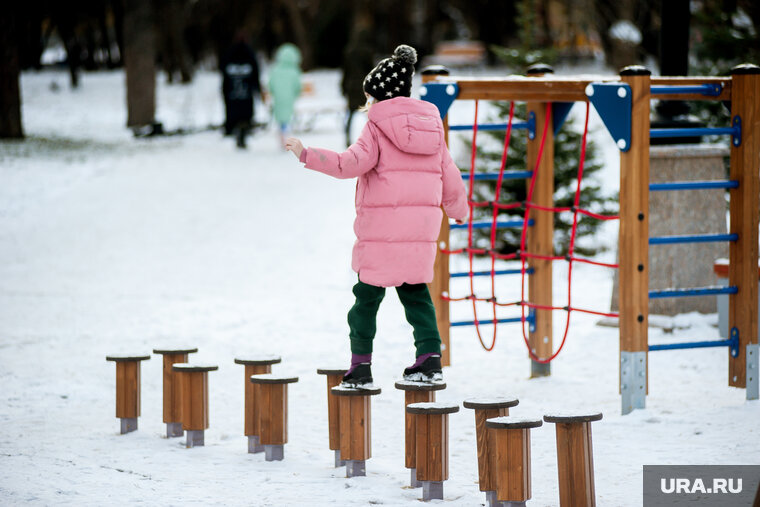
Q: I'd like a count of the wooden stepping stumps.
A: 12